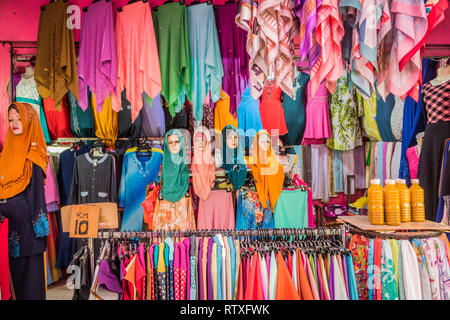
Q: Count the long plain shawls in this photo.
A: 6